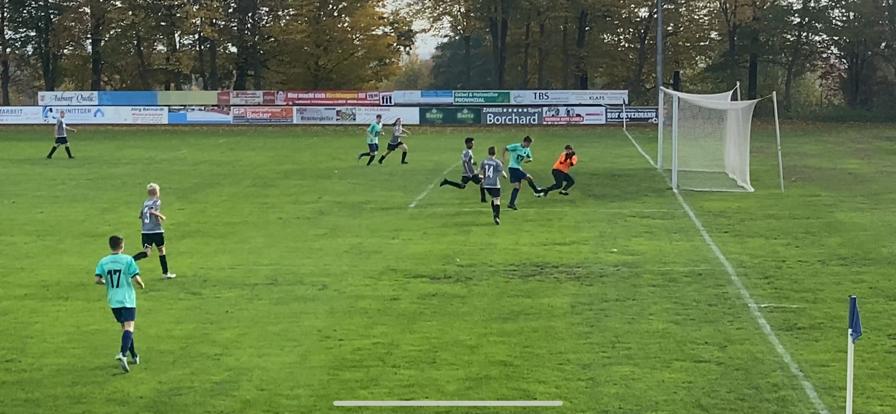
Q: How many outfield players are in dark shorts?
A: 8